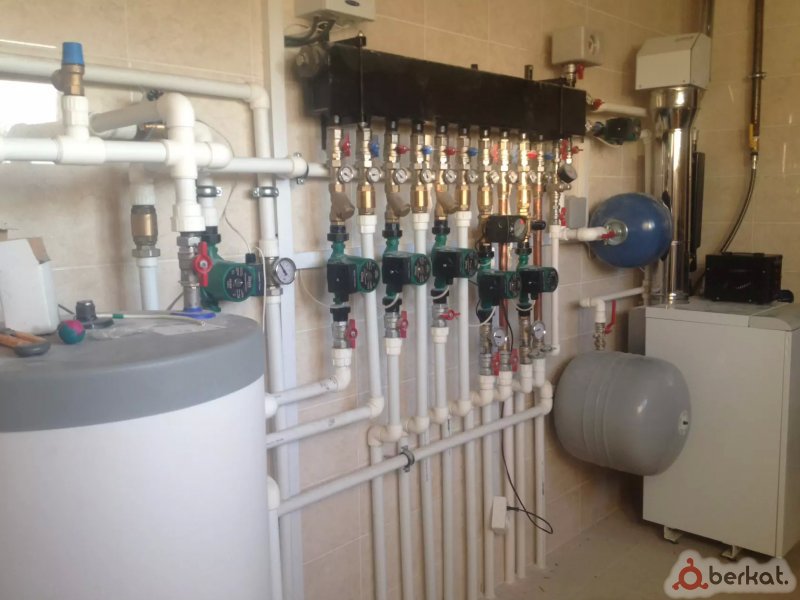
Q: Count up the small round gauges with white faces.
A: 12